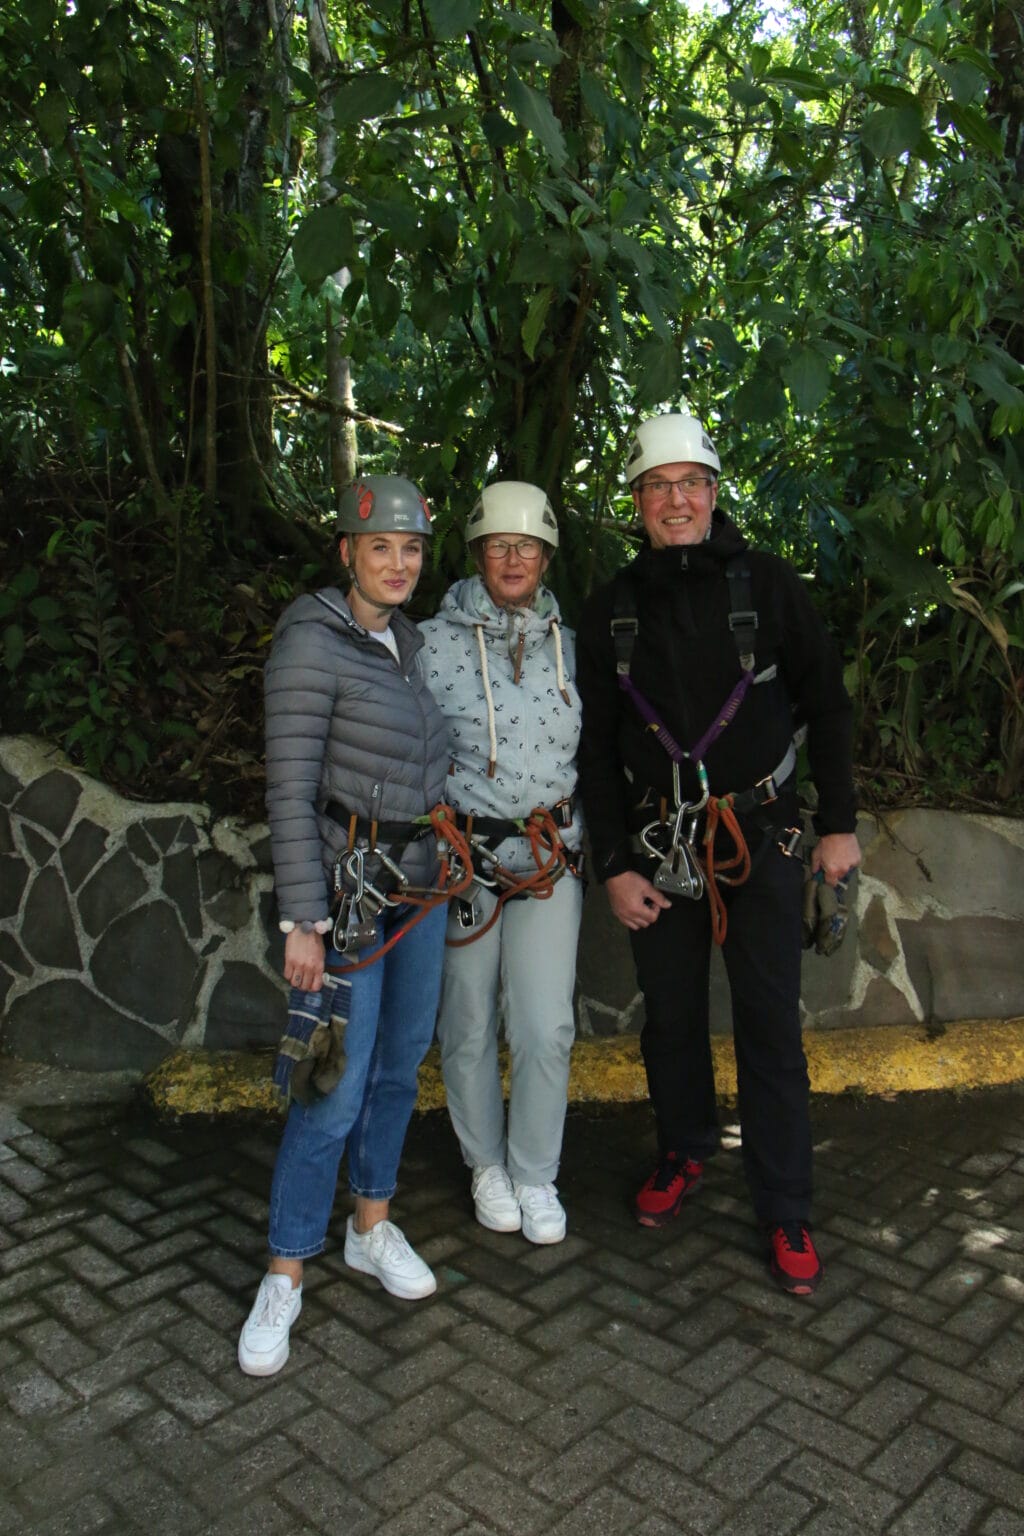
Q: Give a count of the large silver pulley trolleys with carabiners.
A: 3